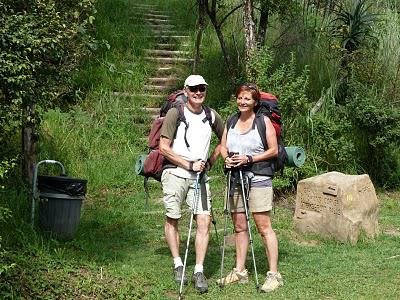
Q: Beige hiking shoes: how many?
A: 2